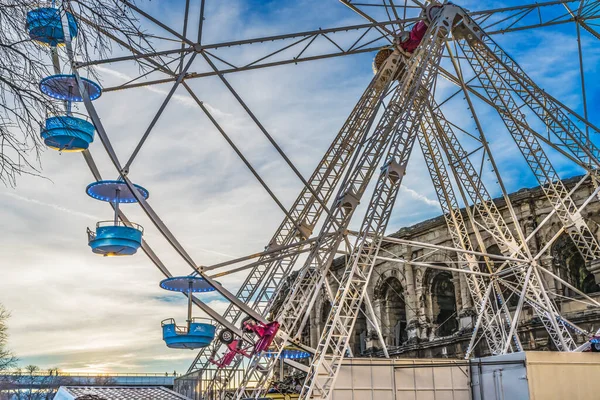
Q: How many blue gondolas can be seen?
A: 4